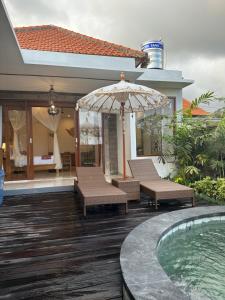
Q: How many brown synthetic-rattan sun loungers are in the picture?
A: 2